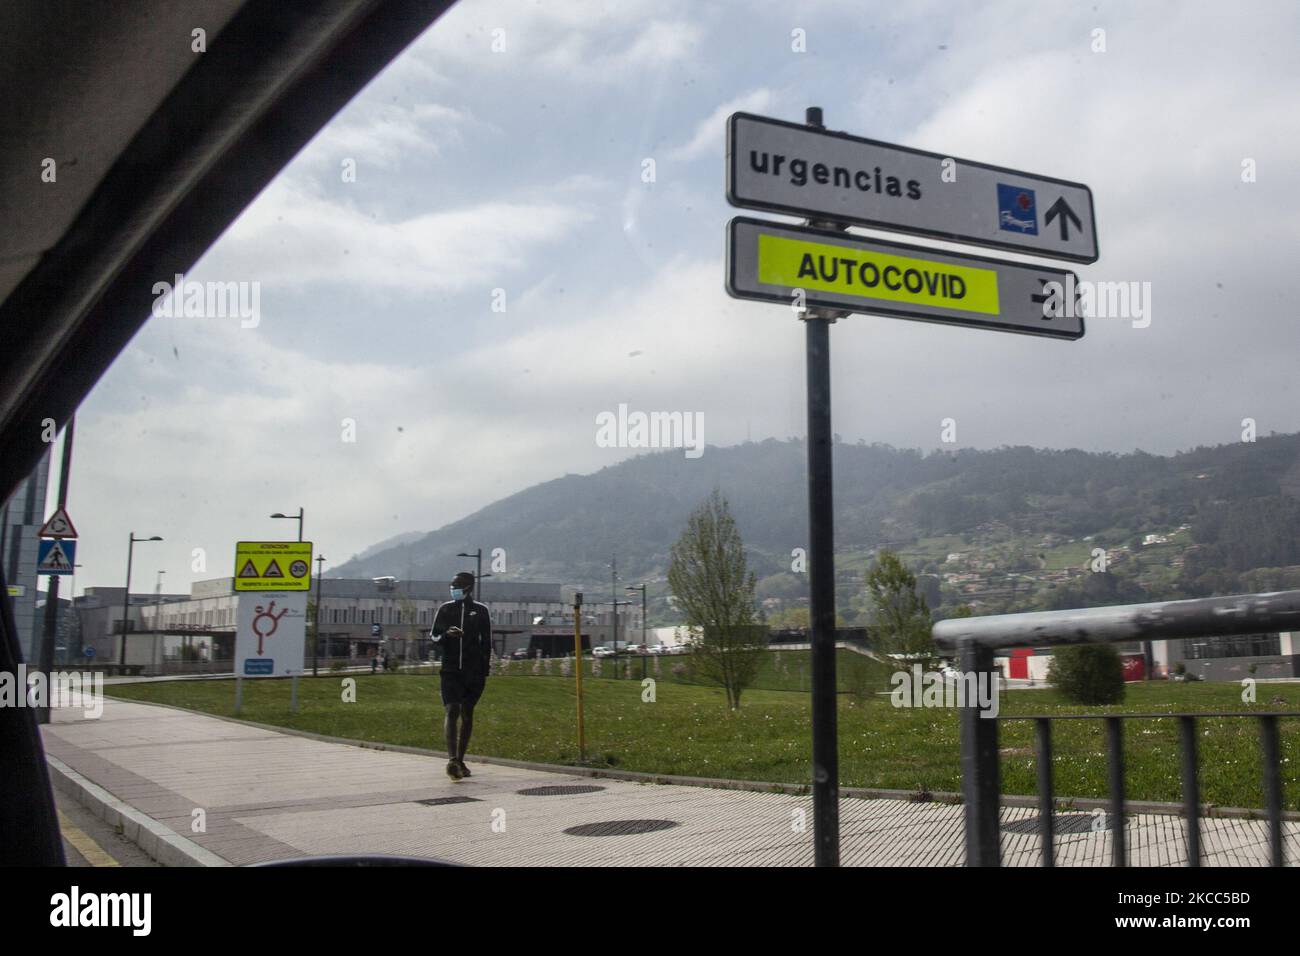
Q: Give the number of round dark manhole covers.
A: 3